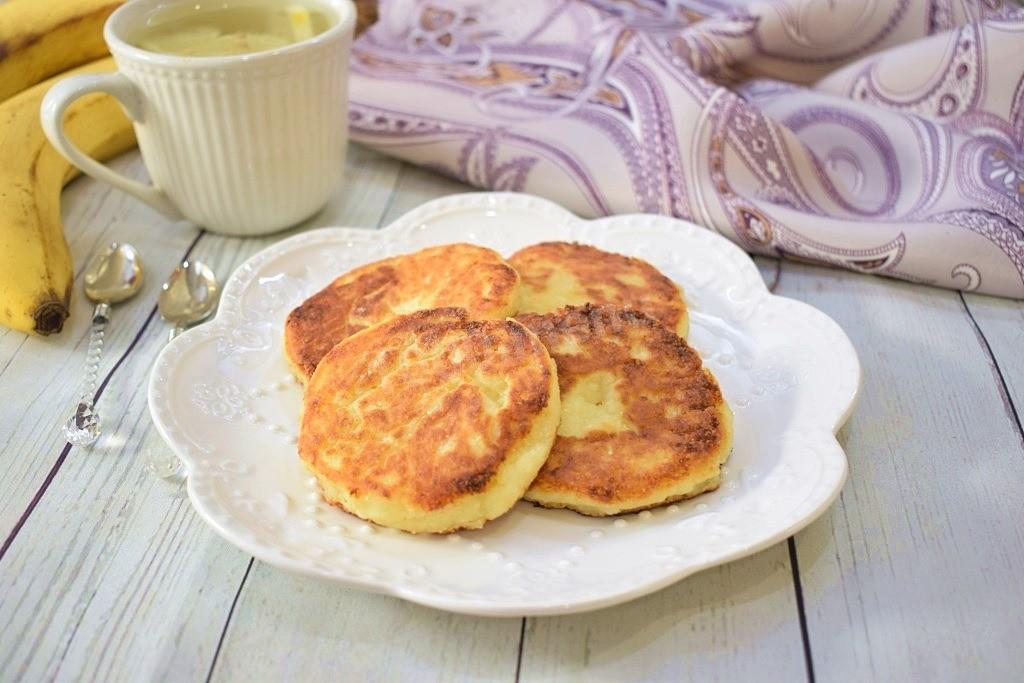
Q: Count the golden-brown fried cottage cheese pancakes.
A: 4